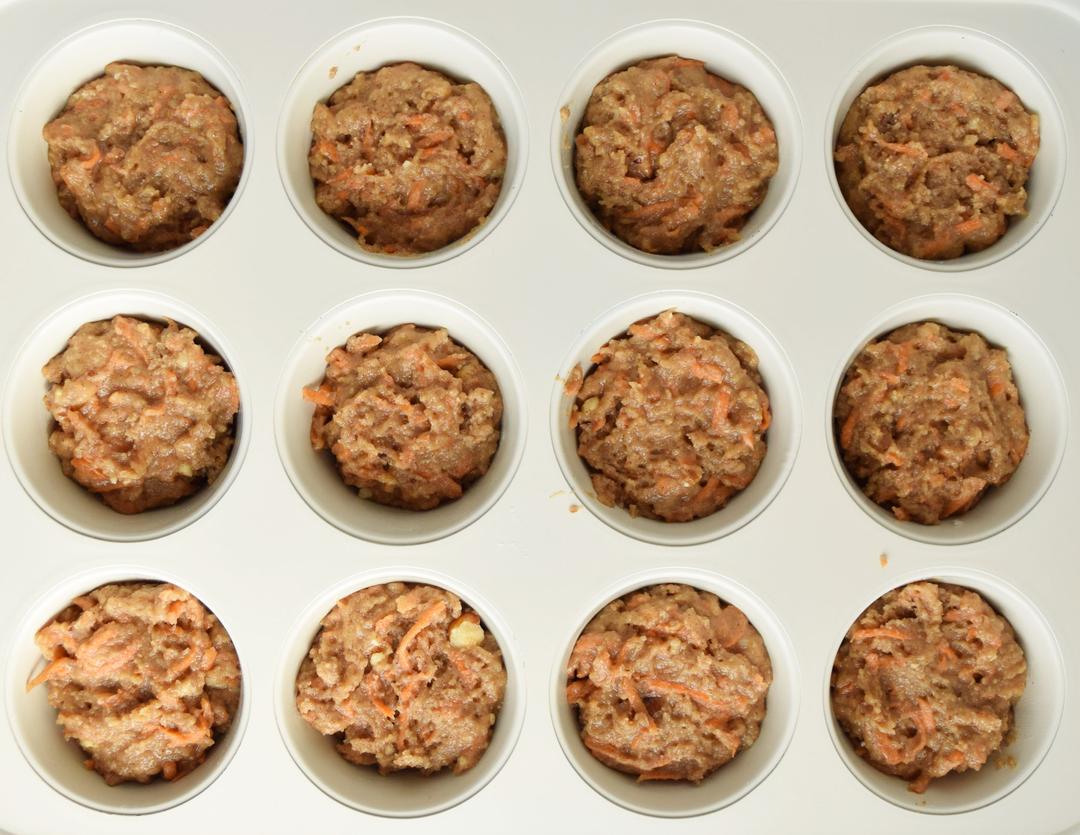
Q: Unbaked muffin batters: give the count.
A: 12